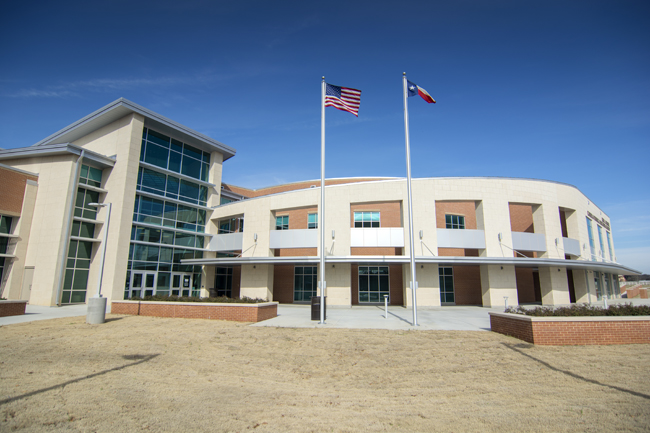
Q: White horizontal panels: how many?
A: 6